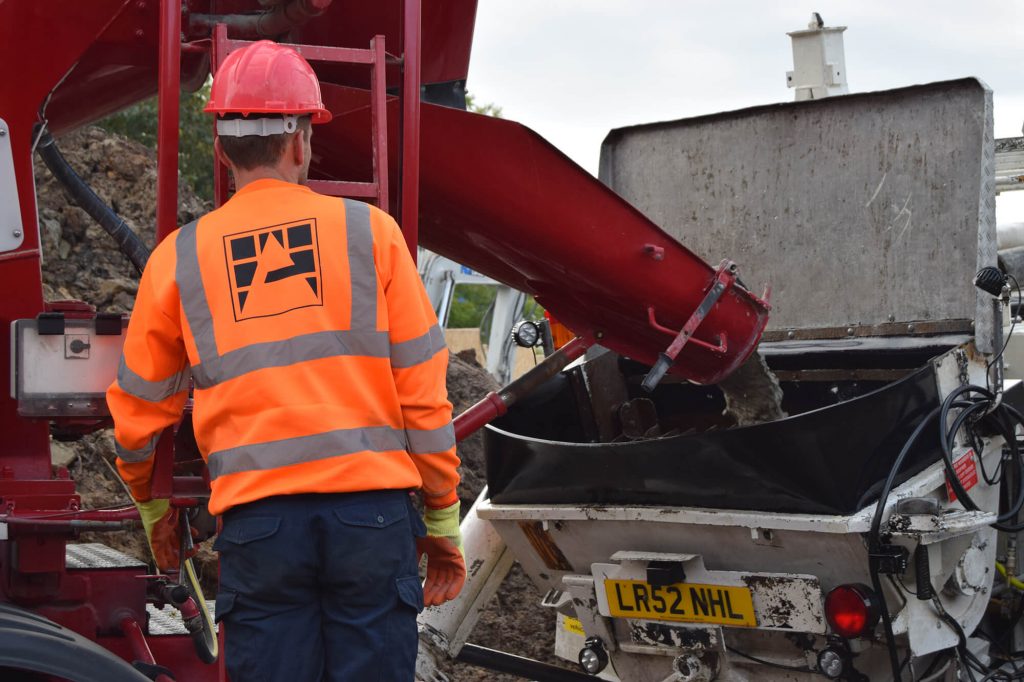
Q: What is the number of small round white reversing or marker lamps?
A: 3